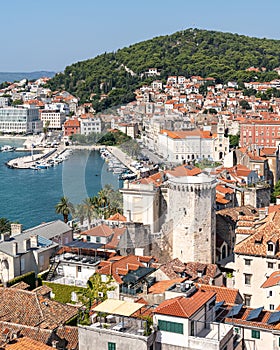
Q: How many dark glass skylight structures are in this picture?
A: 4